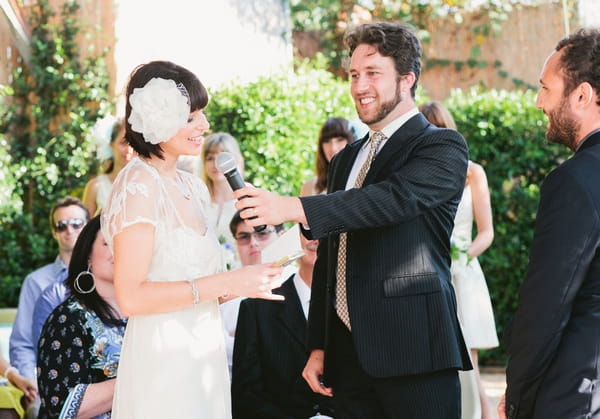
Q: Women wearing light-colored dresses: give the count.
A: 5